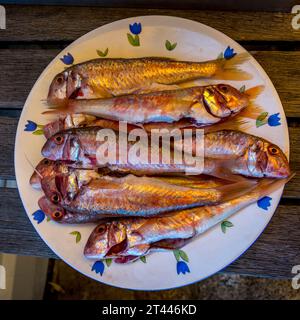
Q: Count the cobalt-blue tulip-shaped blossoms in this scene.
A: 9